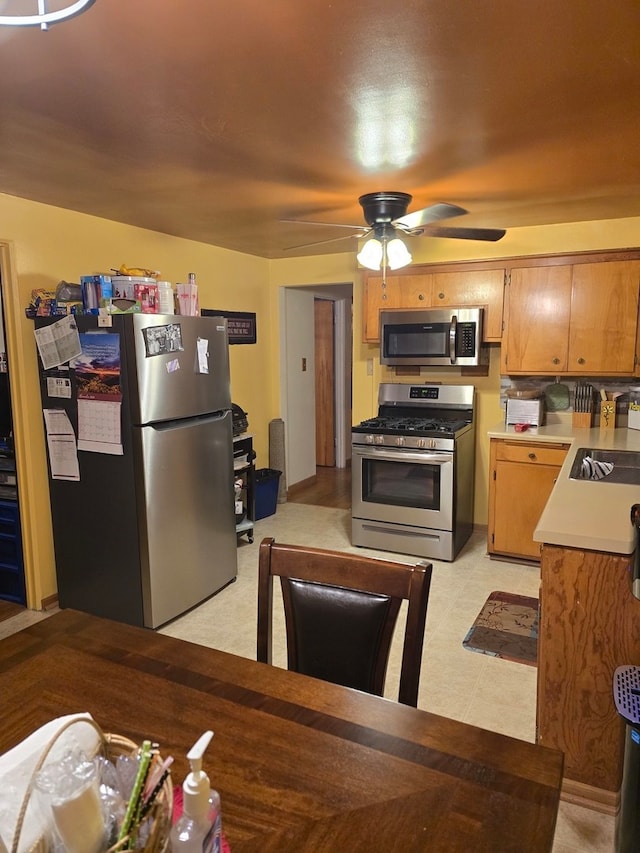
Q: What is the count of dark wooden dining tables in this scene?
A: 1